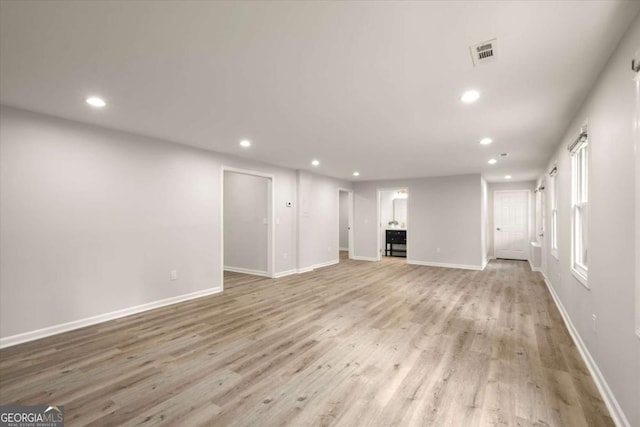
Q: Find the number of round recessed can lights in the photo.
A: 8